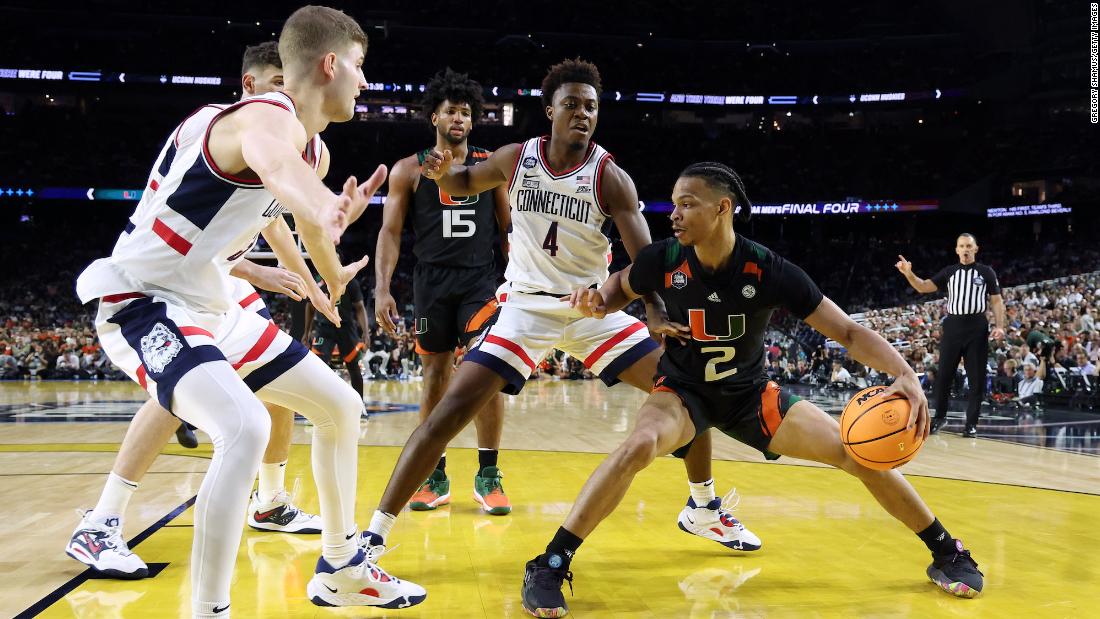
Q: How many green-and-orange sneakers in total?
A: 2